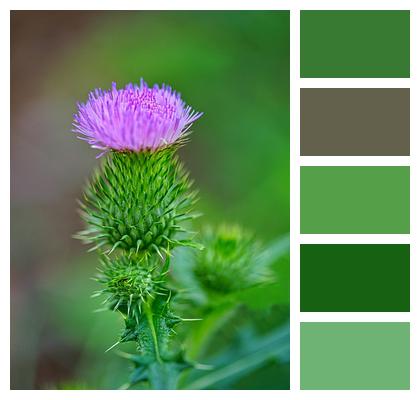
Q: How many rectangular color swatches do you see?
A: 5